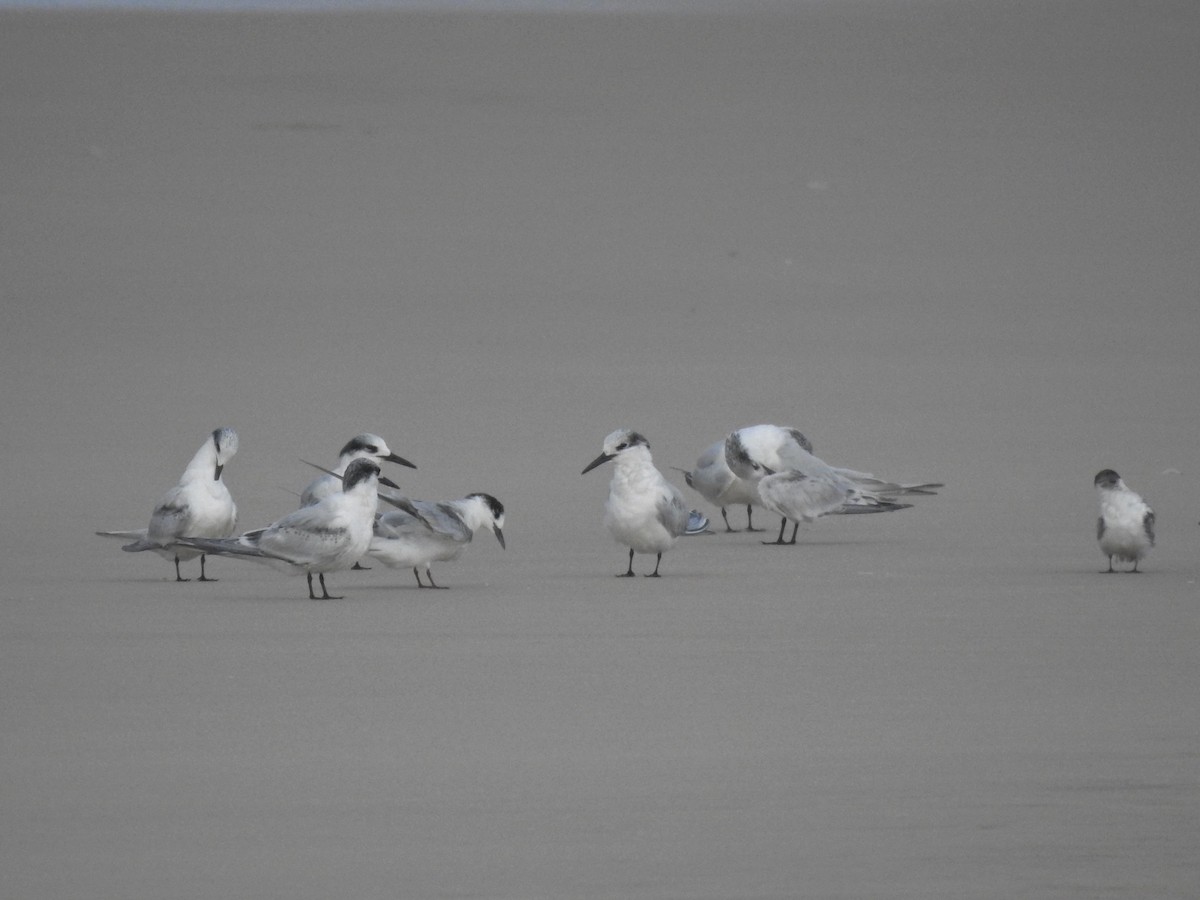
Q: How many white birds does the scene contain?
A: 8